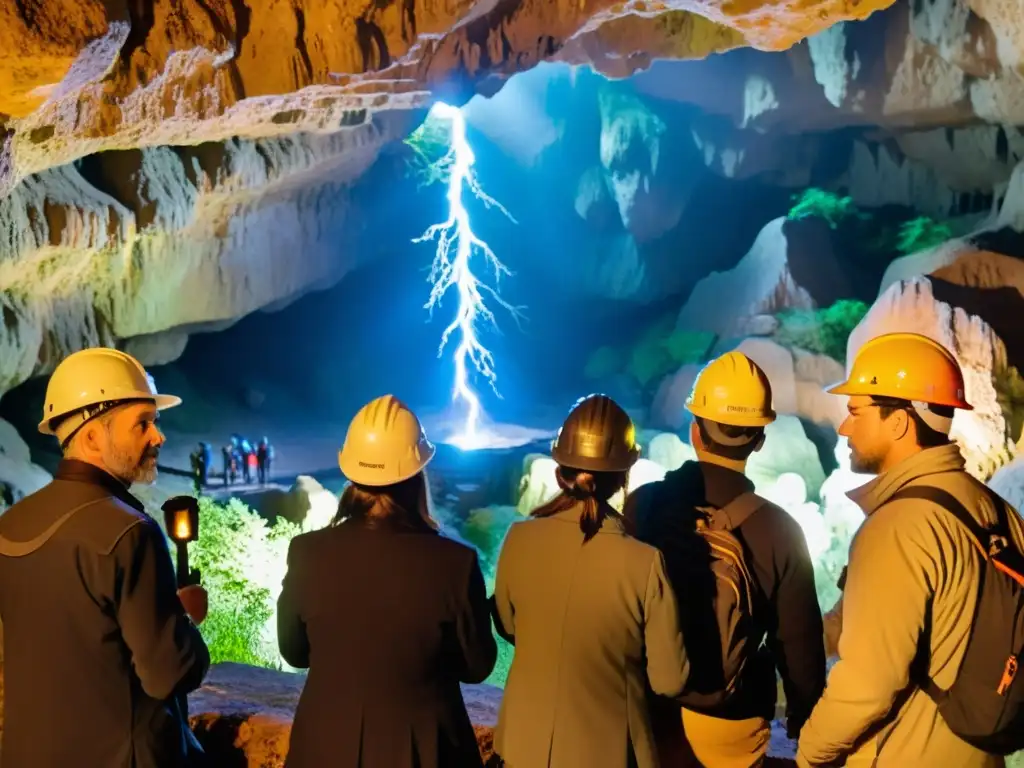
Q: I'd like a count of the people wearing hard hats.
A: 5